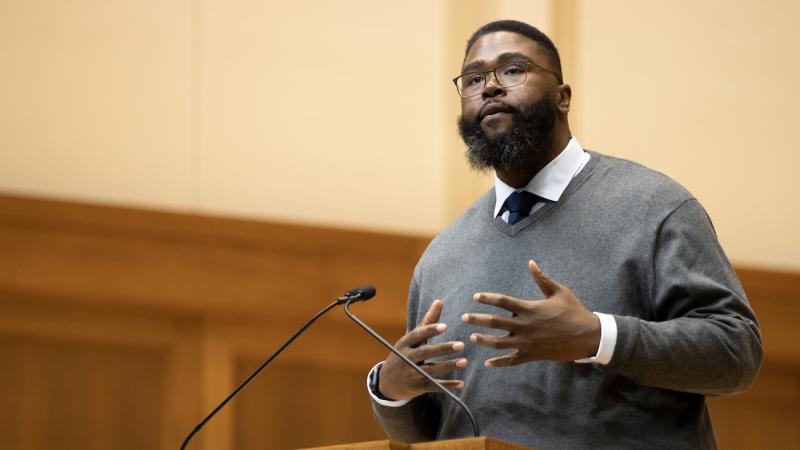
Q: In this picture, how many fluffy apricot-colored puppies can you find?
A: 0